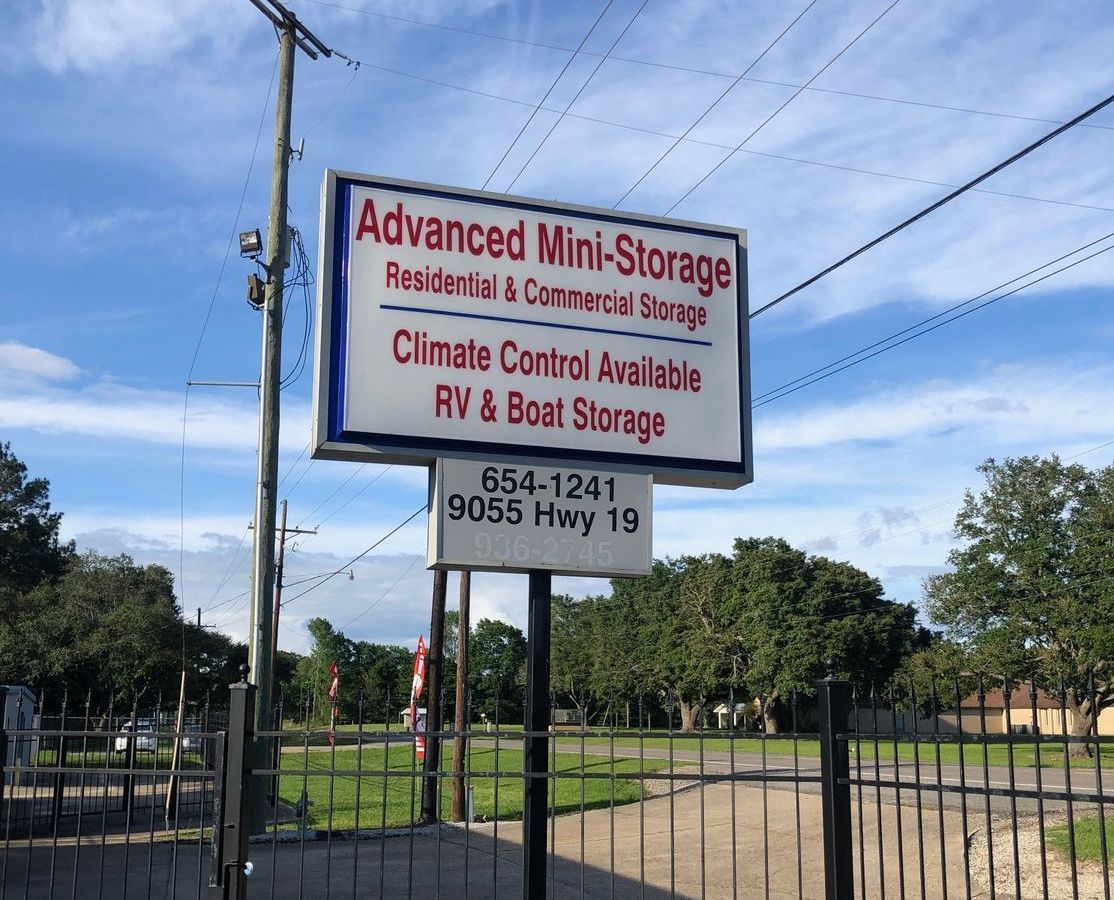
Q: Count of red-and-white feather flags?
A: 2